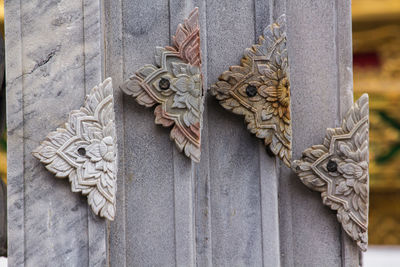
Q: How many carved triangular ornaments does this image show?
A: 4